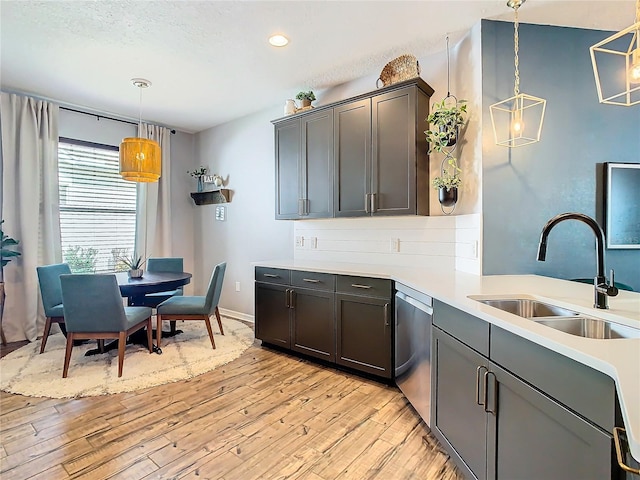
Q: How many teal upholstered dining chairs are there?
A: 4